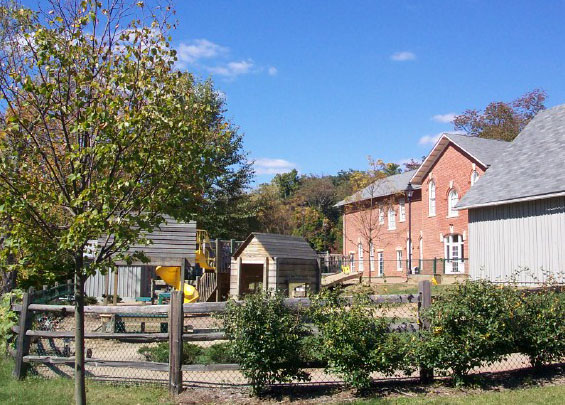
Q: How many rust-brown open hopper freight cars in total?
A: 0